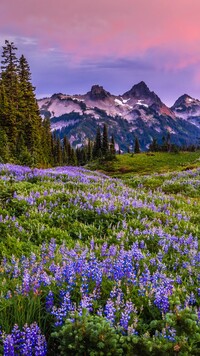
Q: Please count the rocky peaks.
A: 3